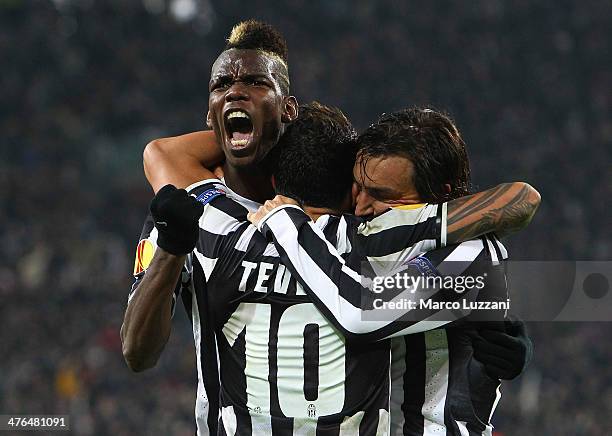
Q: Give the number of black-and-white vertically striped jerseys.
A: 3